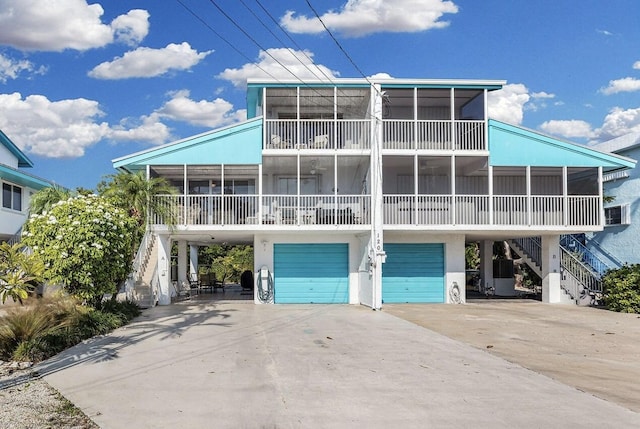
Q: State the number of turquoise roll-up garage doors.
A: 2